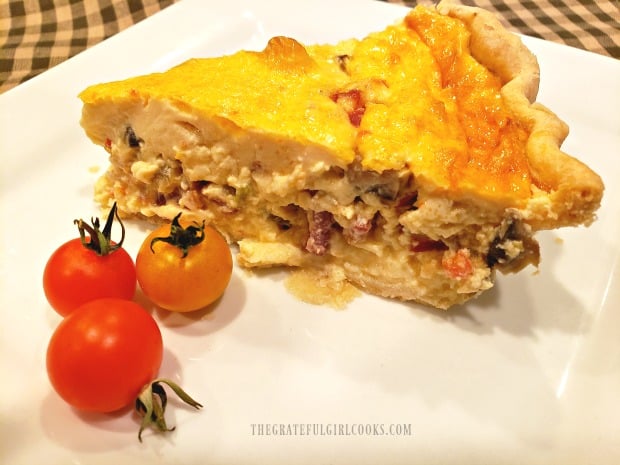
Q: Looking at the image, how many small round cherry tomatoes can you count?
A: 3